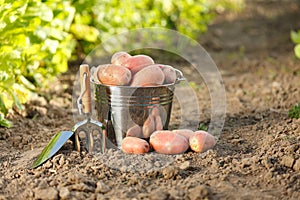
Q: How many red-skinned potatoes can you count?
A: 9